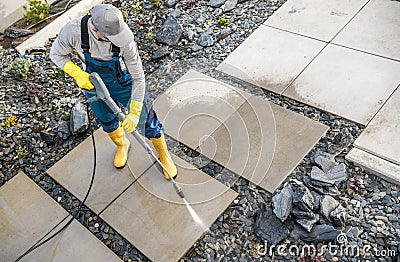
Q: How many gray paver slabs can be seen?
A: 11